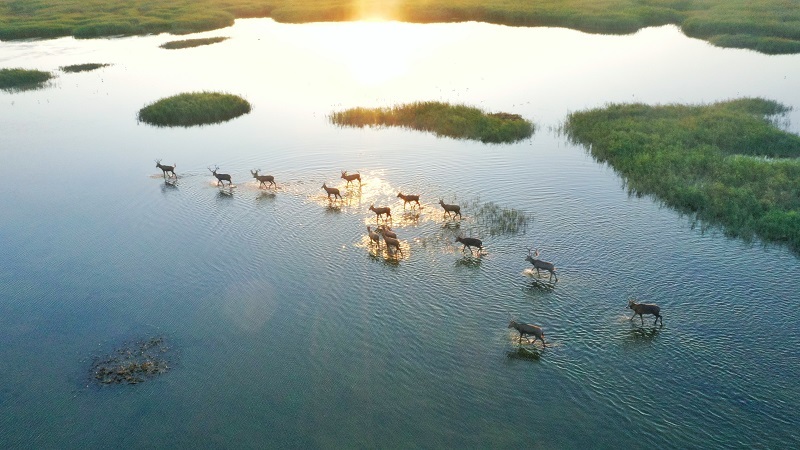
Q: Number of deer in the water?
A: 15